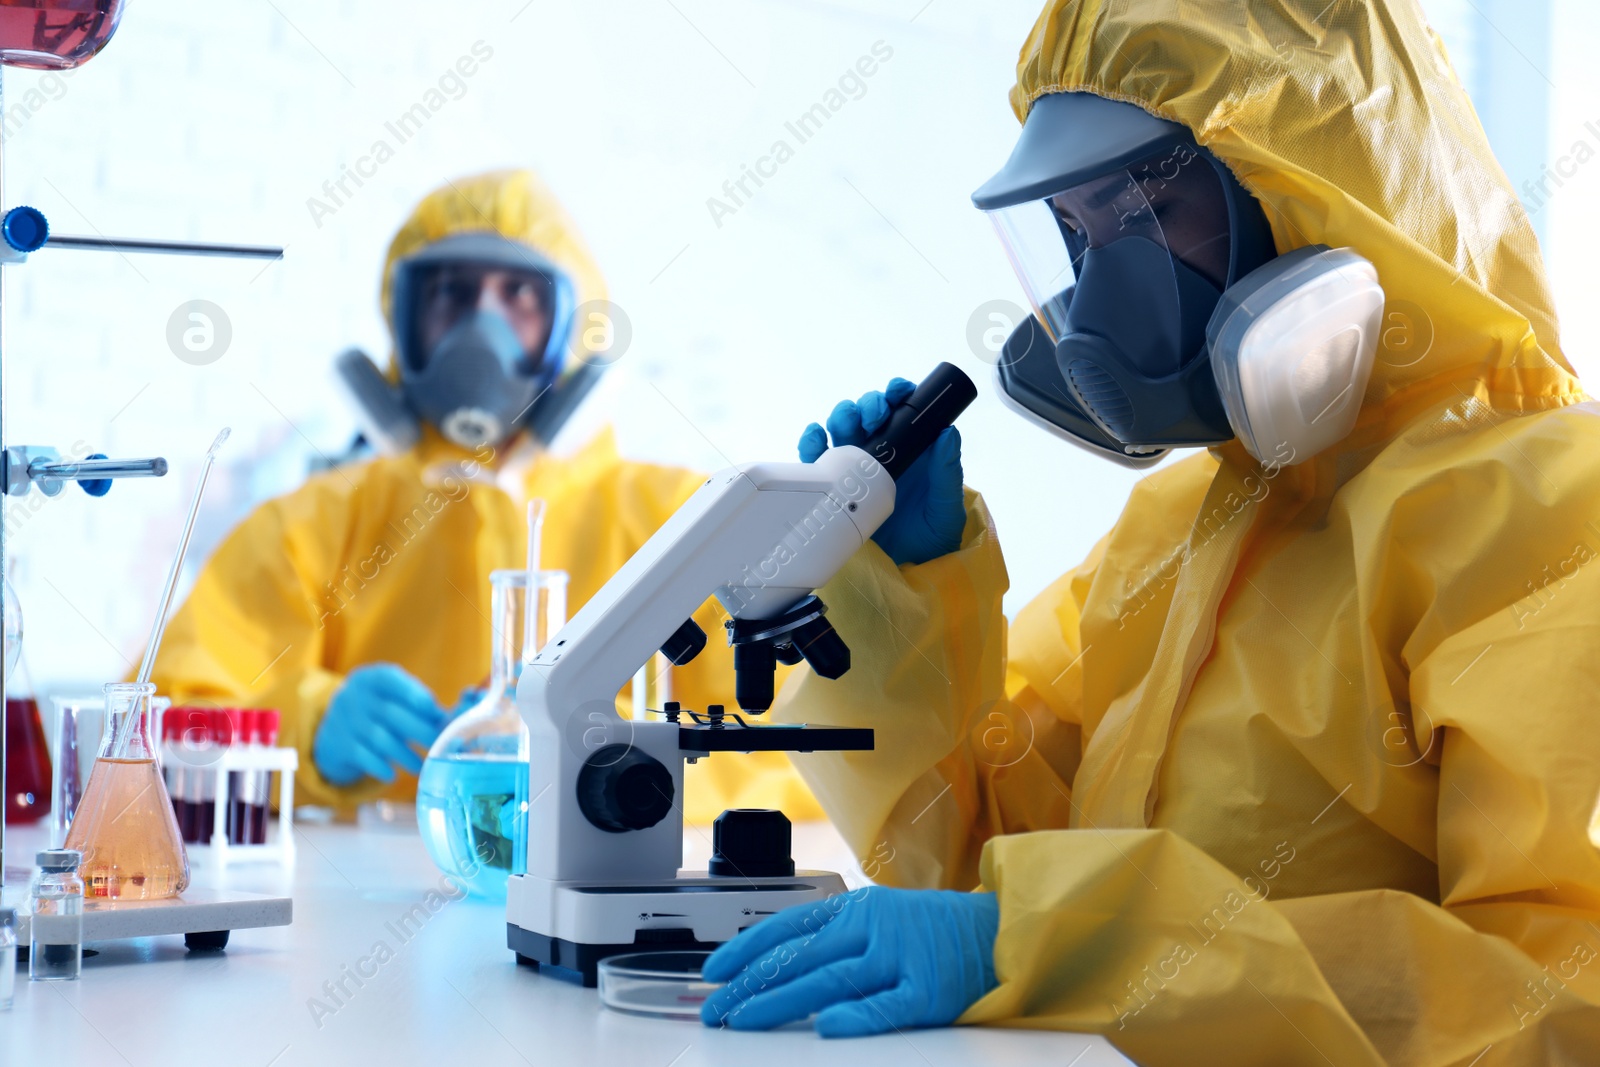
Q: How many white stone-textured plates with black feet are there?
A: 1